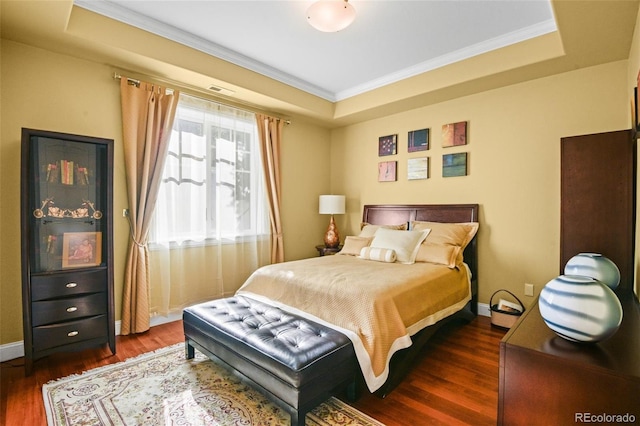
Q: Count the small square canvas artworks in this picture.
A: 6